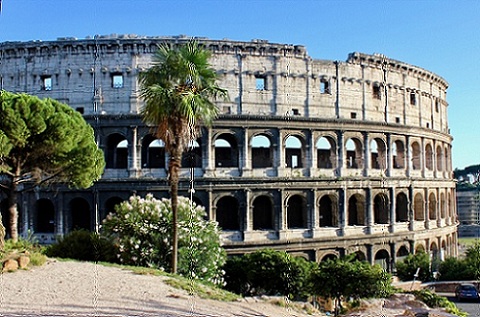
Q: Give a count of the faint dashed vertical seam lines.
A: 4